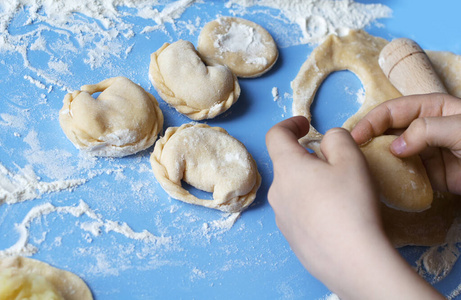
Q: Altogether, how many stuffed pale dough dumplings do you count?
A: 3